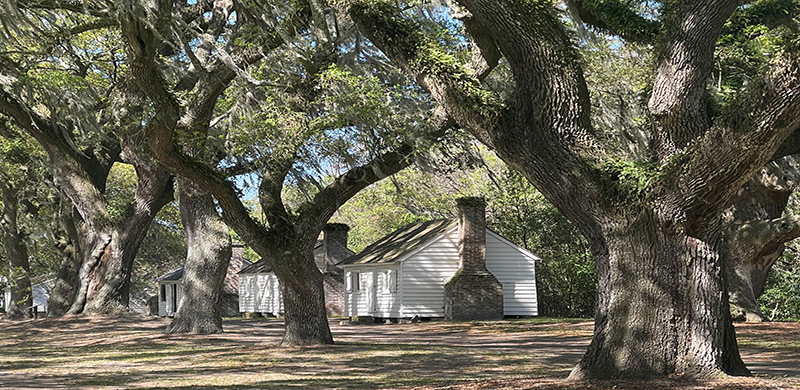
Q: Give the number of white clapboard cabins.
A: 4